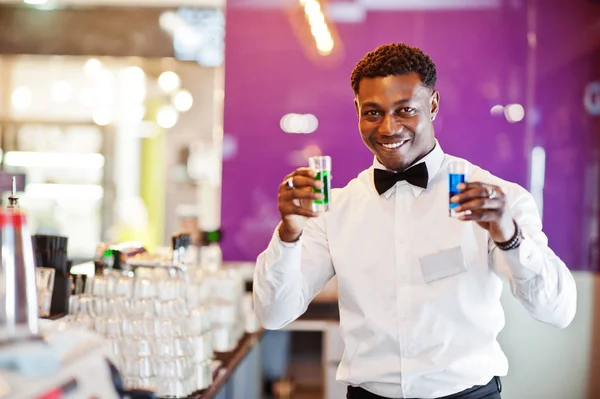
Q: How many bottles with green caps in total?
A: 2